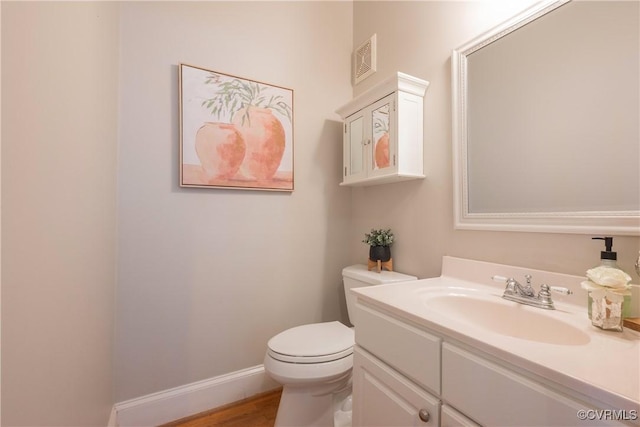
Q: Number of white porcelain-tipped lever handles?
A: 2